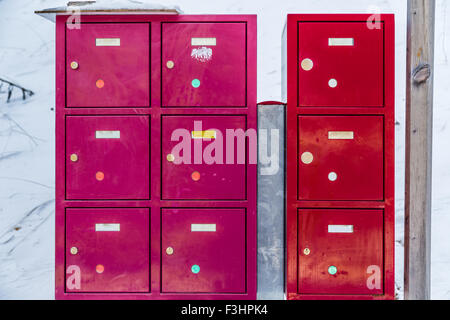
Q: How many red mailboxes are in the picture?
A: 3